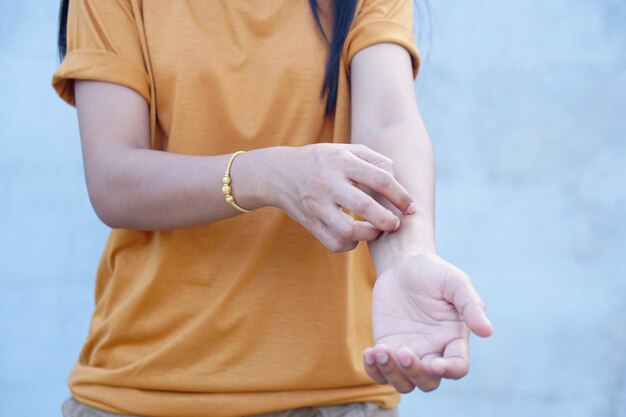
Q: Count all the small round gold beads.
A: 3